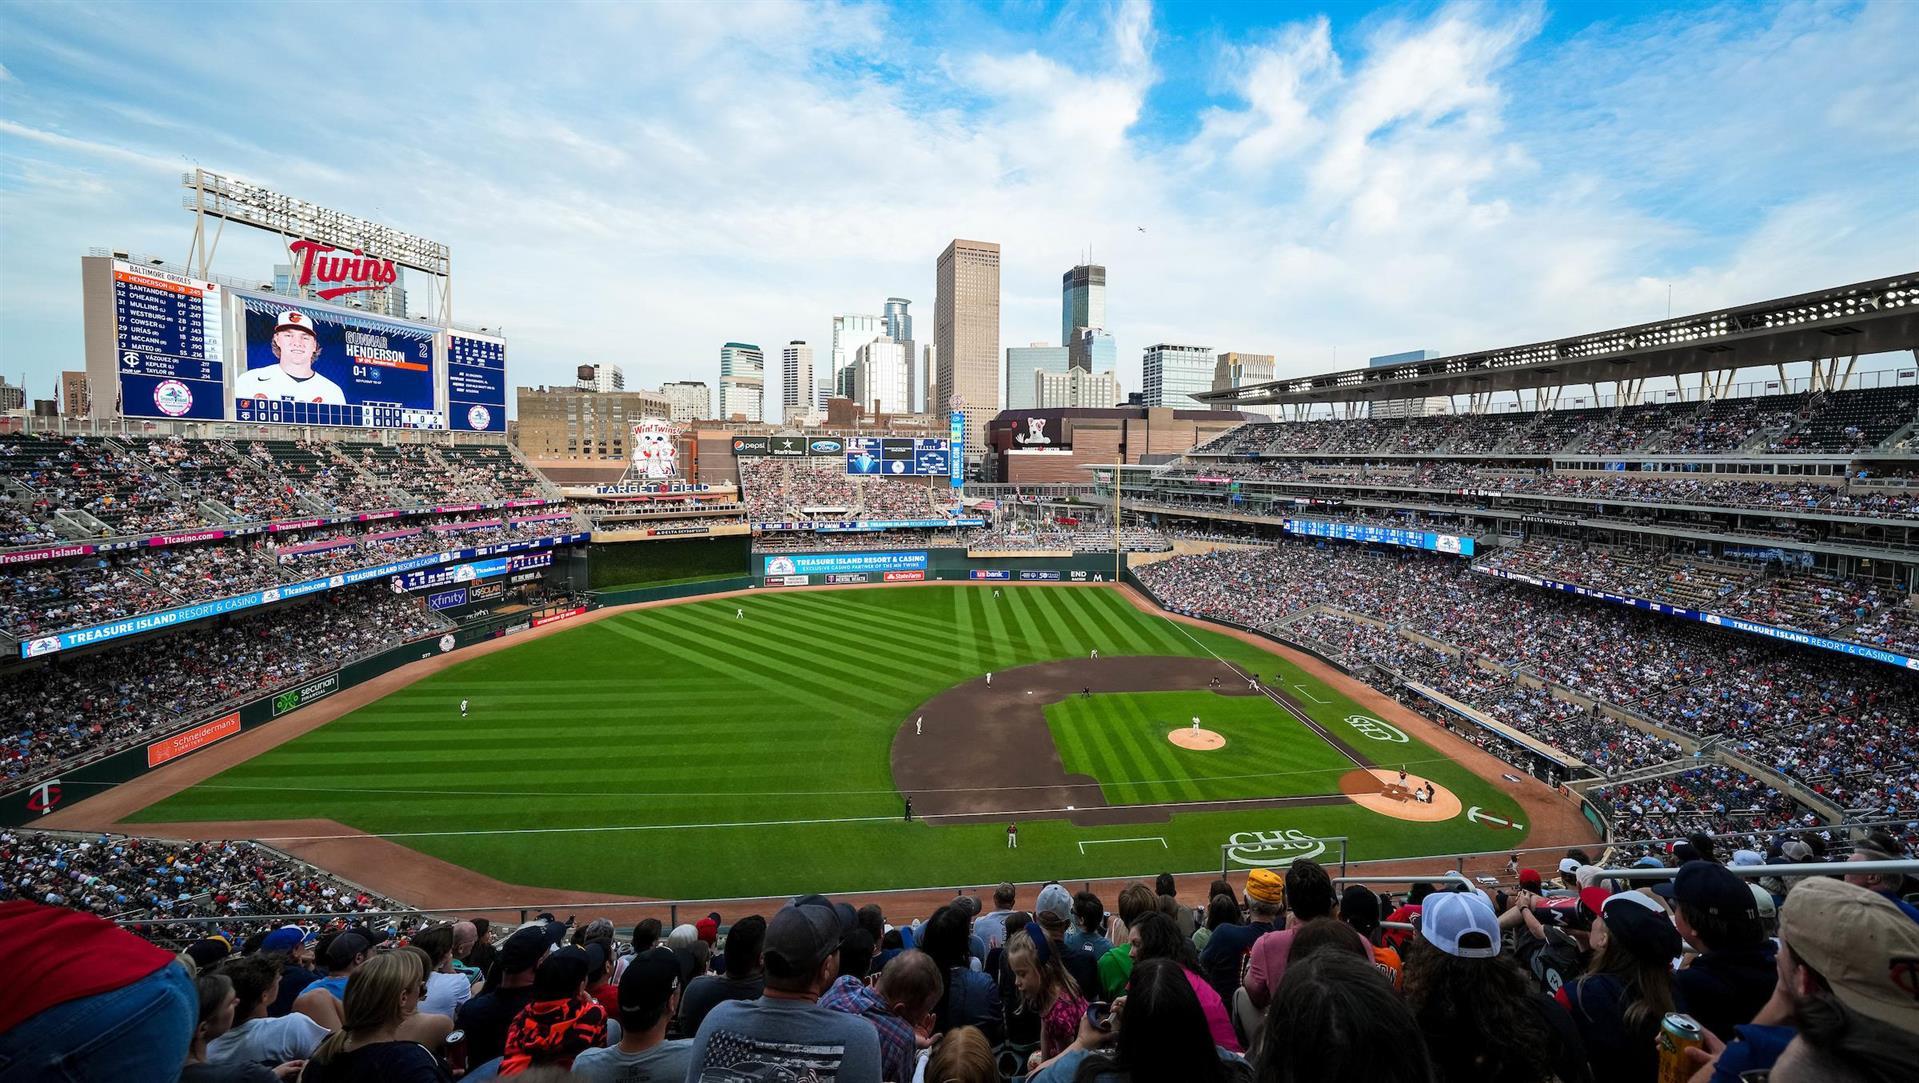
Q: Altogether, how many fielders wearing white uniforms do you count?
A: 9